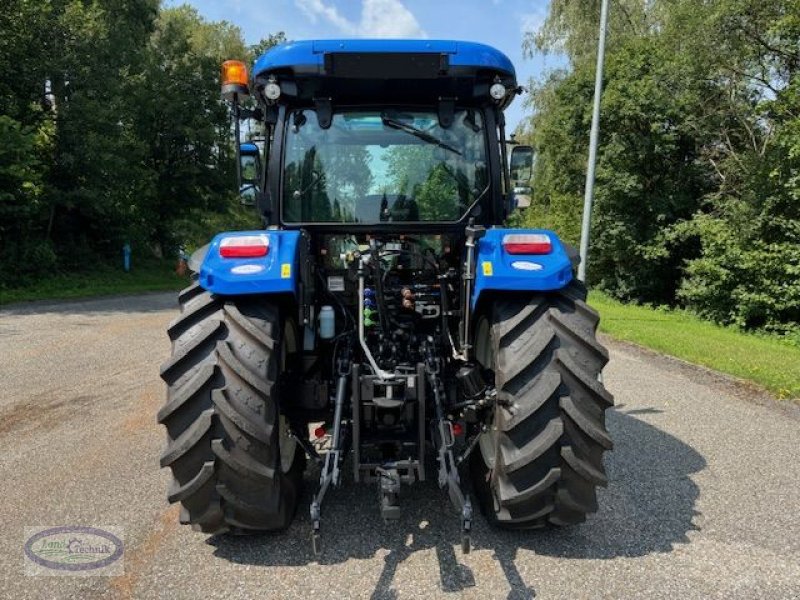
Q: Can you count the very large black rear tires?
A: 2